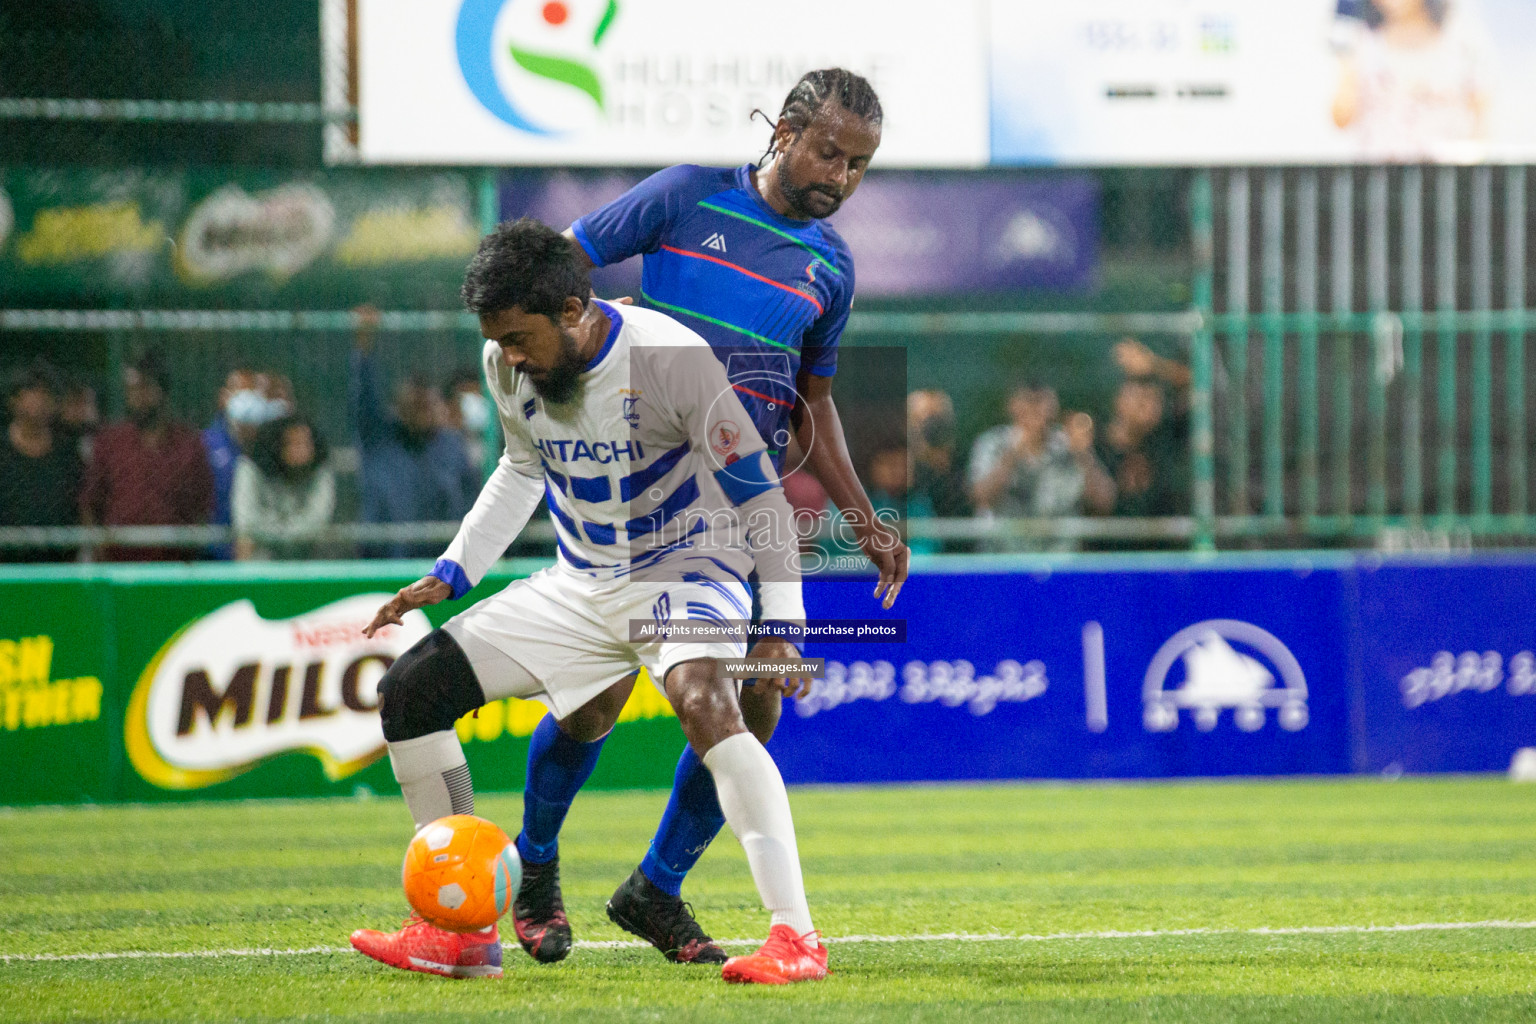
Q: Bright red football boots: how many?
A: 2